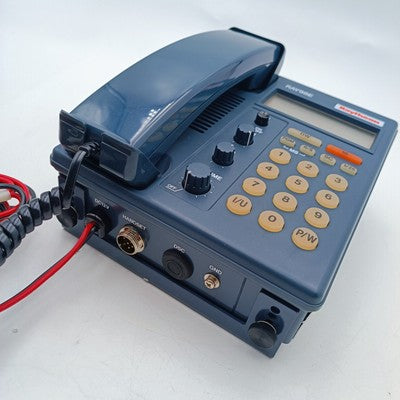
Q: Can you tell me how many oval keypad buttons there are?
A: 12